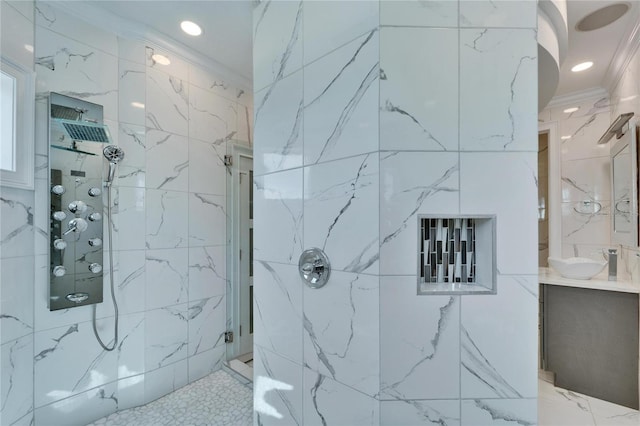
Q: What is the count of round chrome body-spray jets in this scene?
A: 8